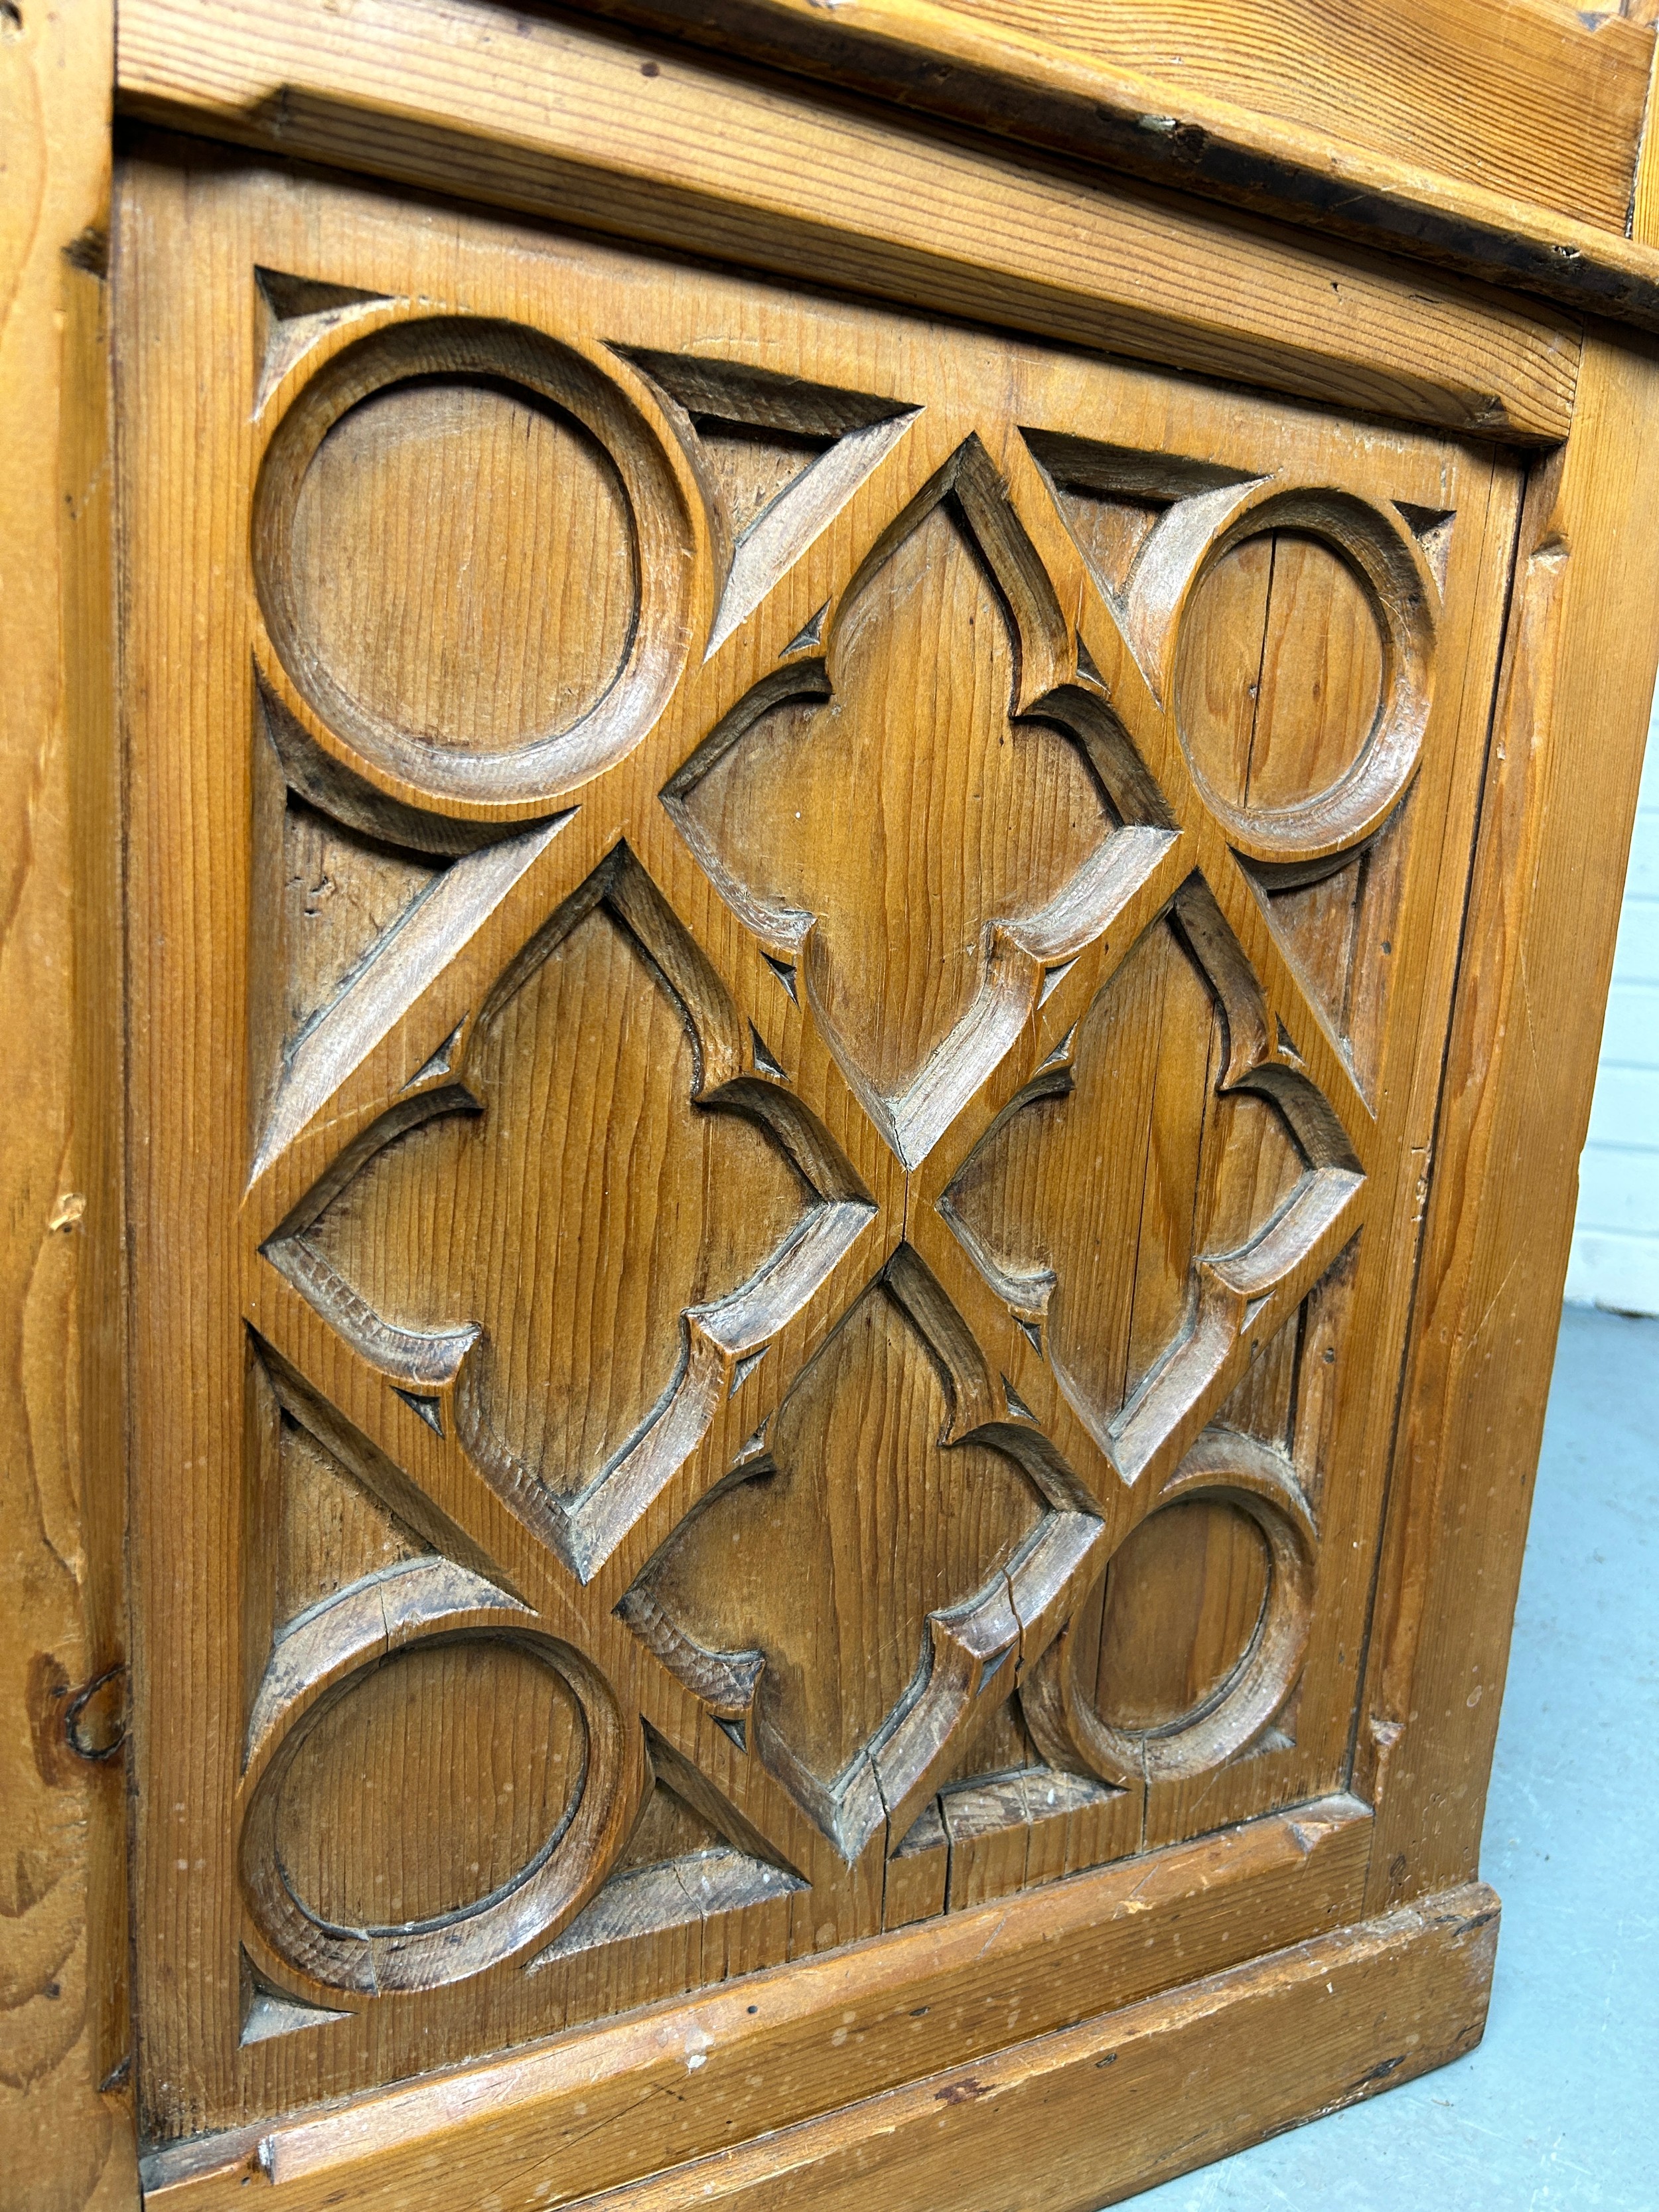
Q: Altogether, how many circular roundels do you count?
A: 4